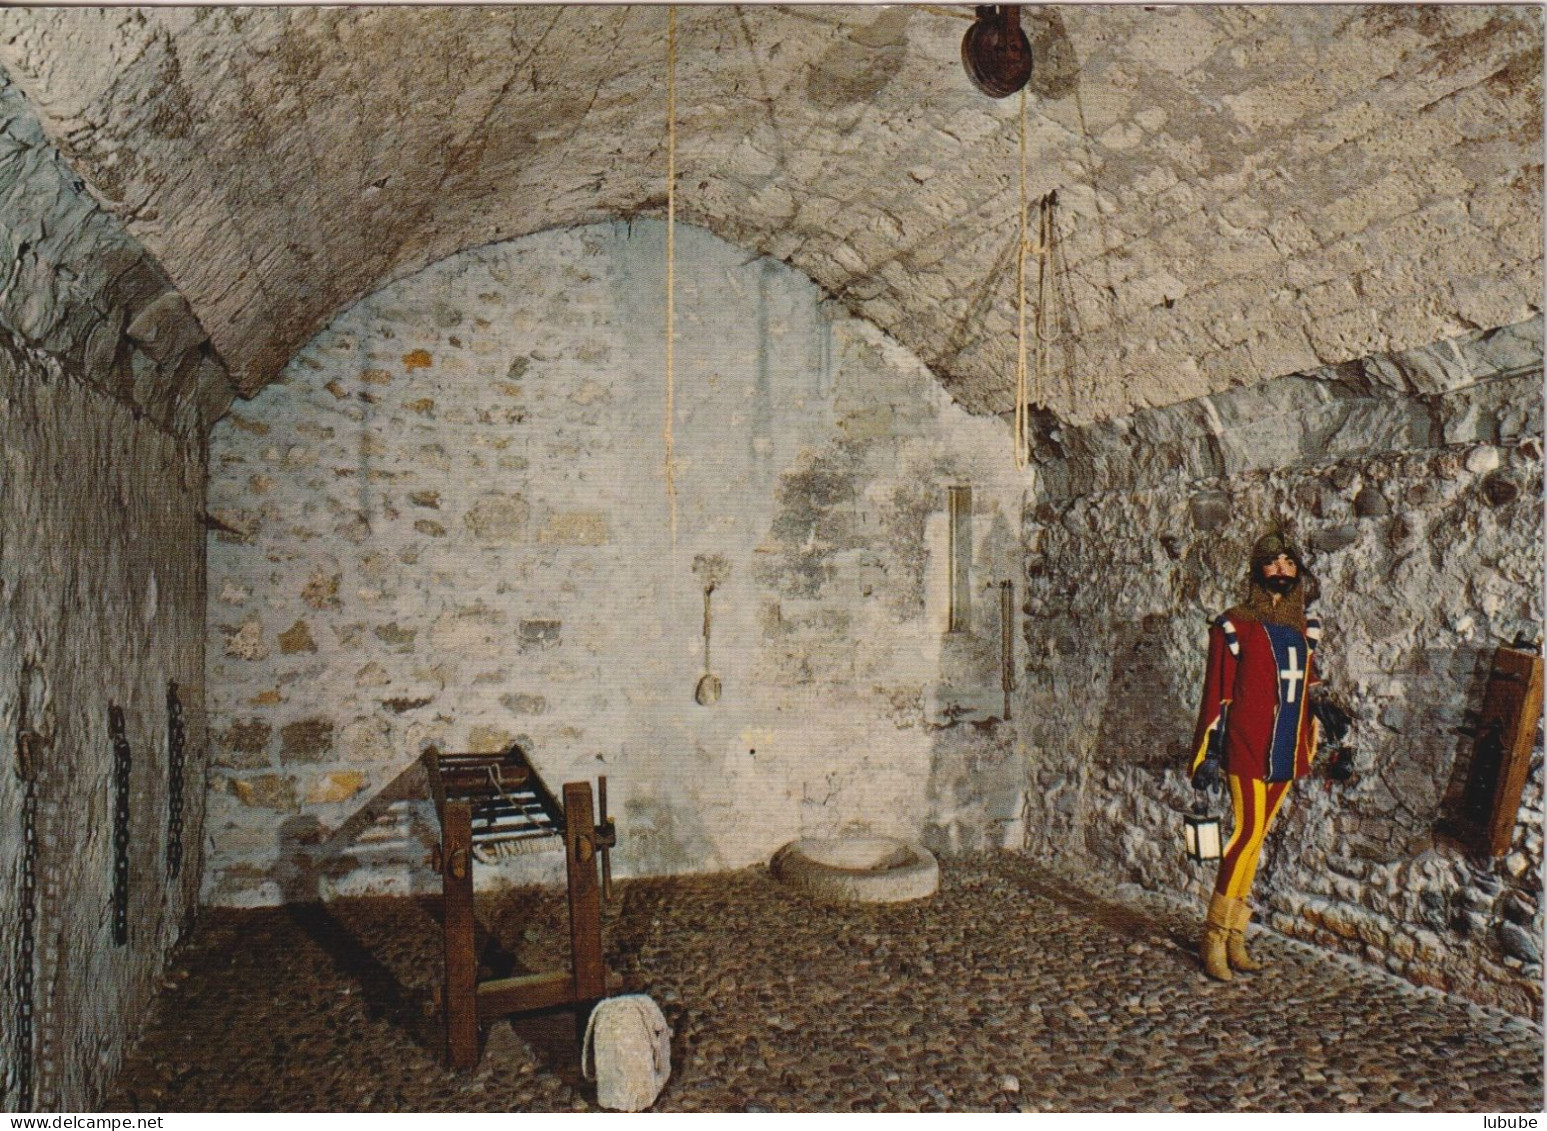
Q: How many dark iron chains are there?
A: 3